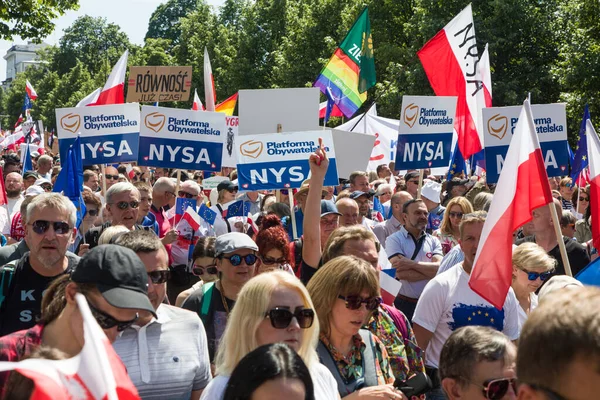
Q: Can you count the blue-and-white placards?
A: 5